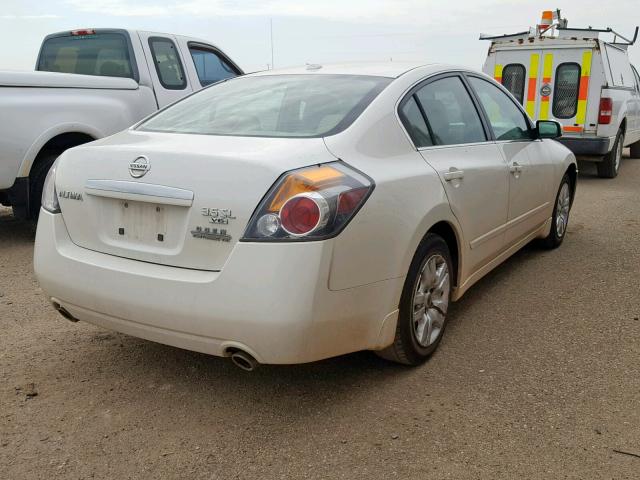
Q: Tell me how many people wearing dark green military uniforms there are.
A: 0